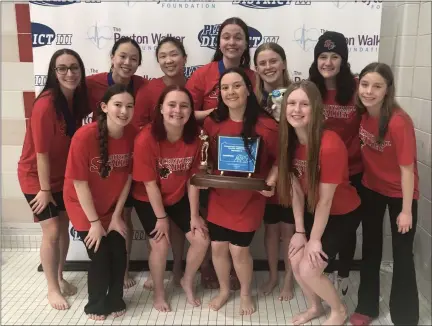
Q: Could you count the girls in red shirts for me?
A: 11